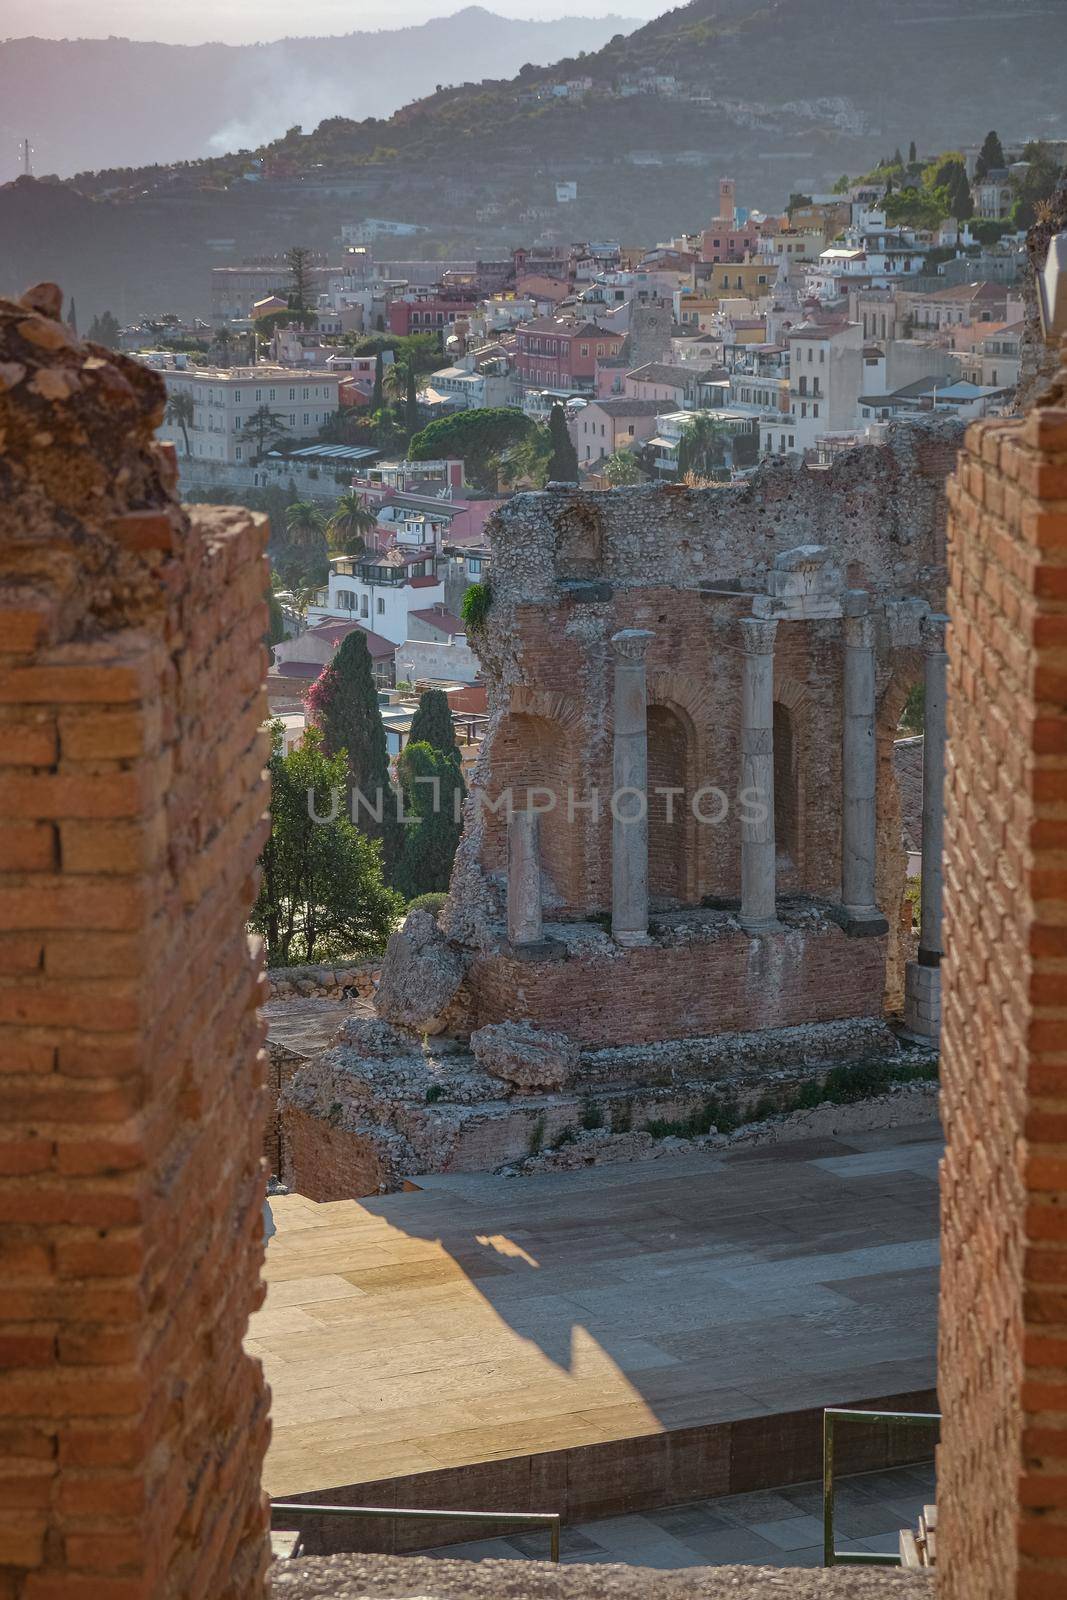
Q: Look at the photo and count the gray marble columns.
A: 5